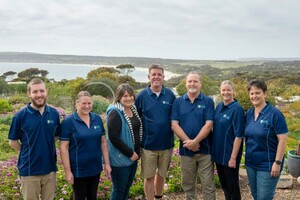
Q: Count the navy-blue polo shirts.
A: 6